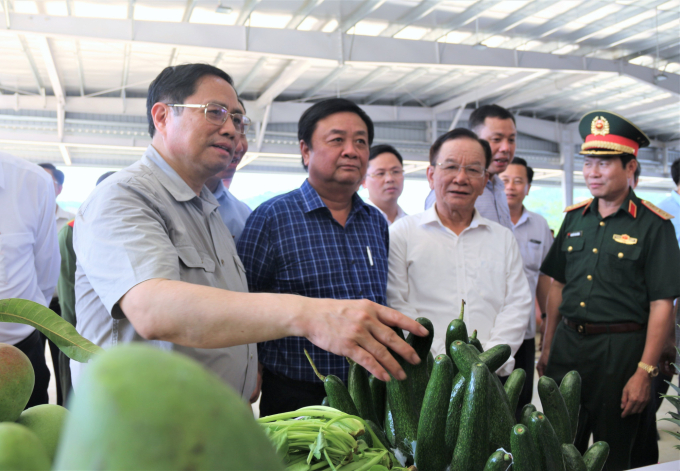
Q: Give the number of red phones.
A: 0